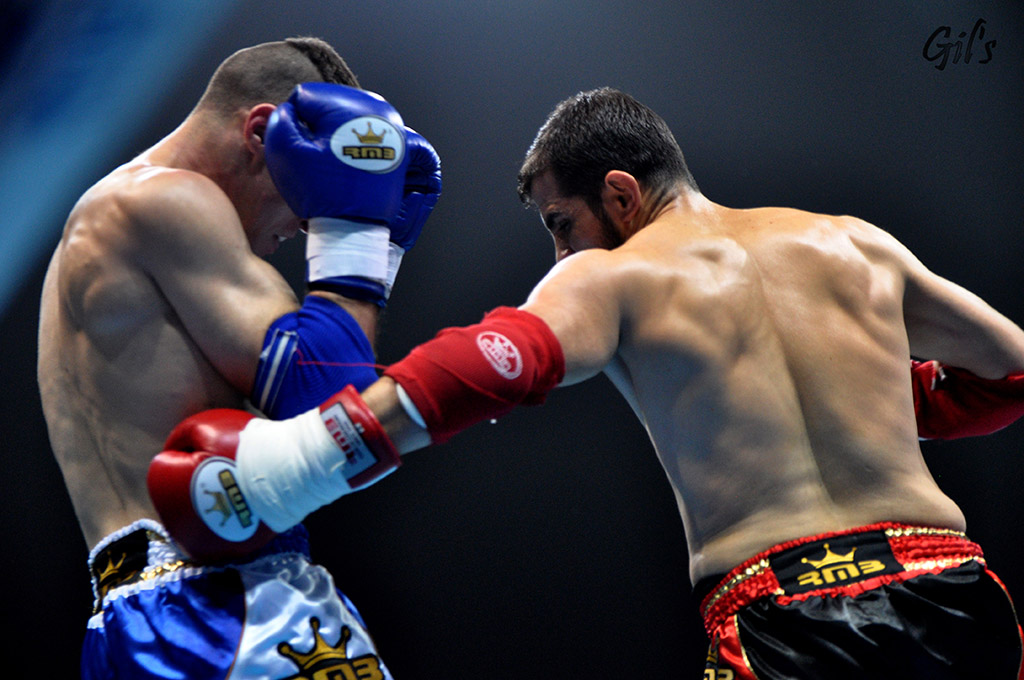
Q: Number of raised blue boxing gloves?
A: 2